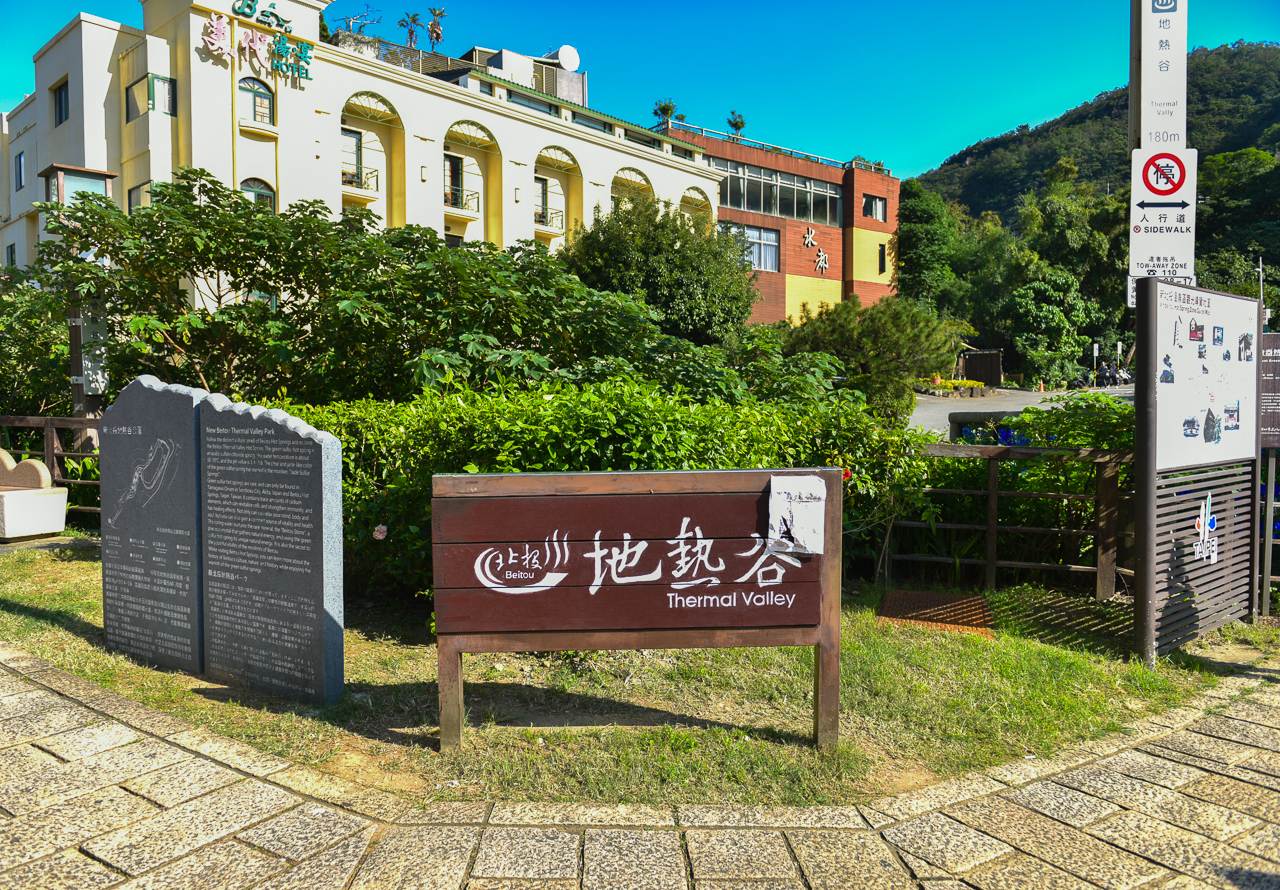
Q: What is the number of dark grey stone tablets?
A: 2